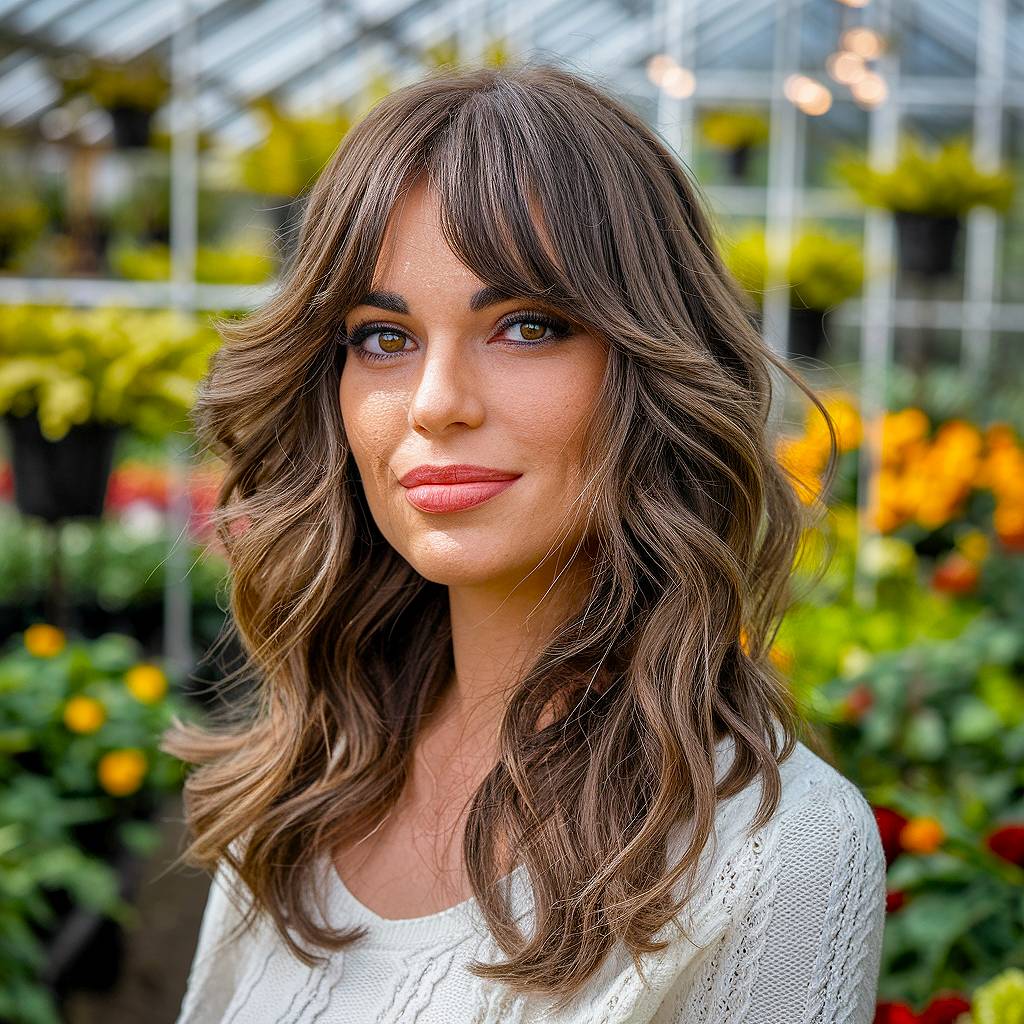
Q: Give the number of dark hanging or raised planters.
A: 5